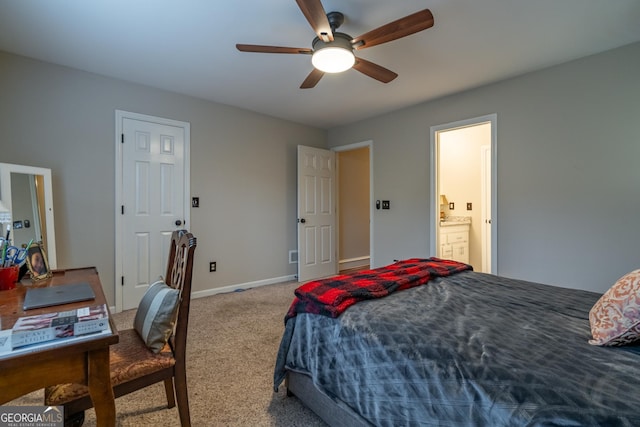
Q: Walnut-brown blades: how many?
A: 5